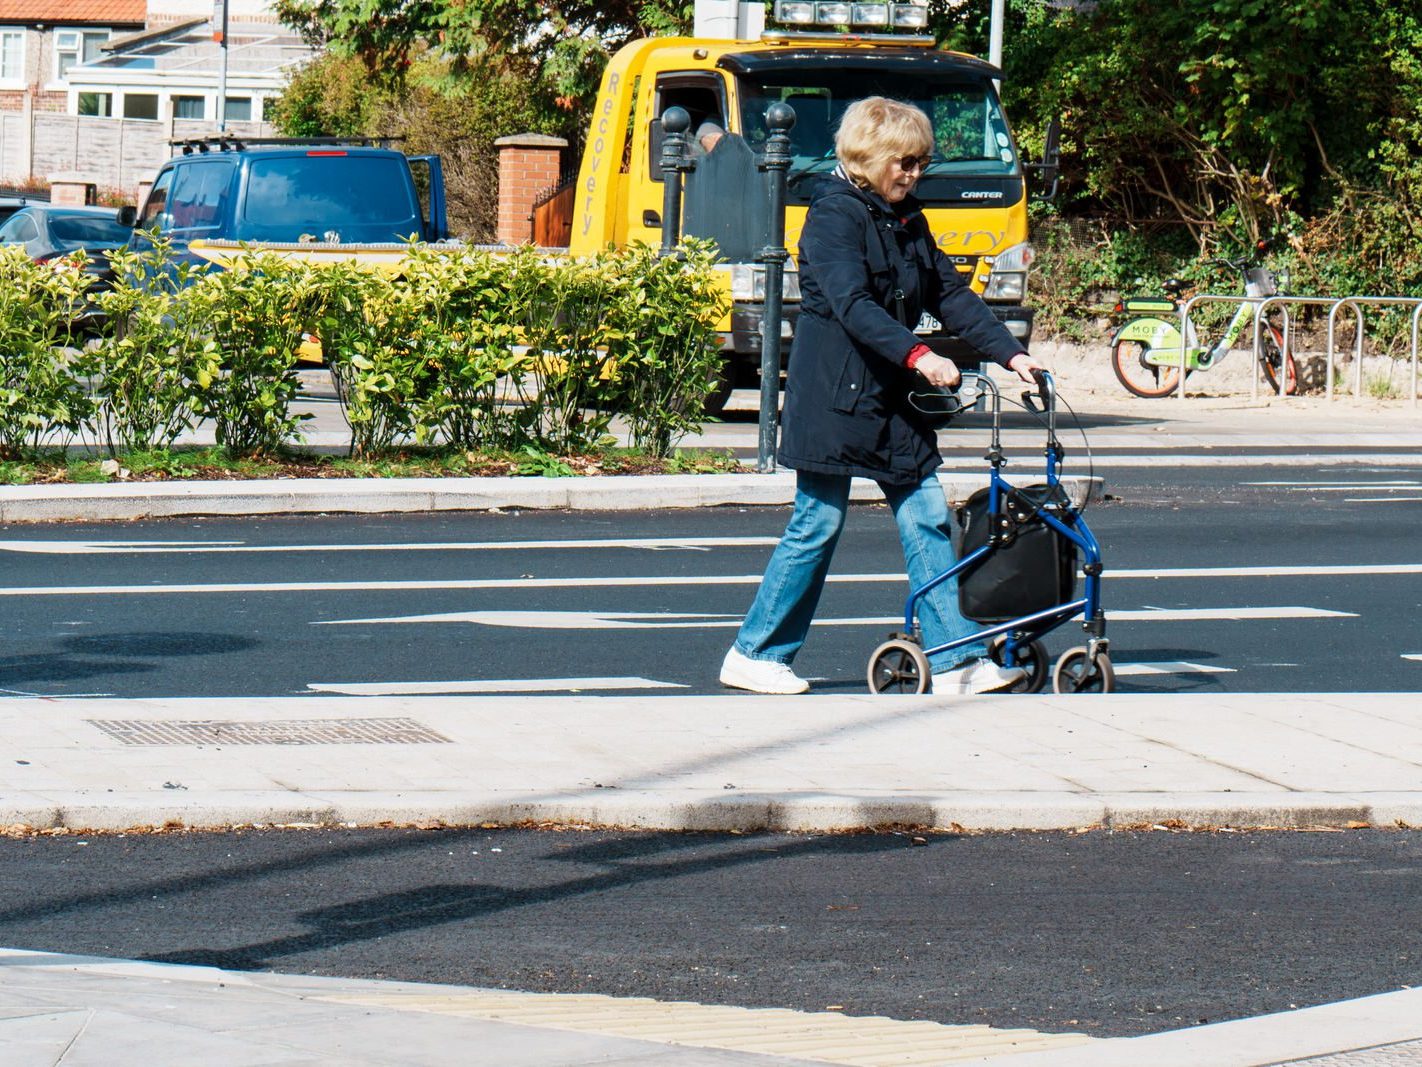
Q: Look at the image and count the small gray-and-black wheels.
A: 3